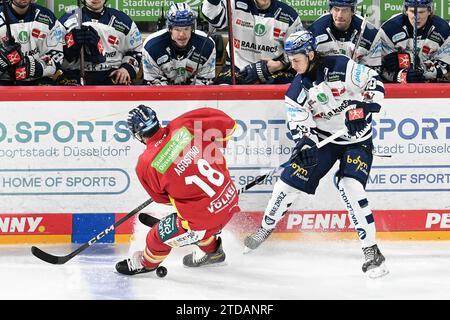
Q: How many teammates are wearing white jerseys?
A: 7